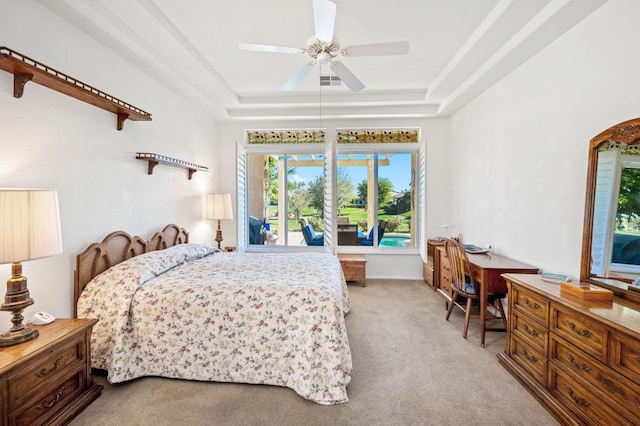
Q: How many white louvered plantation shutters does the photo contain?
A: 3